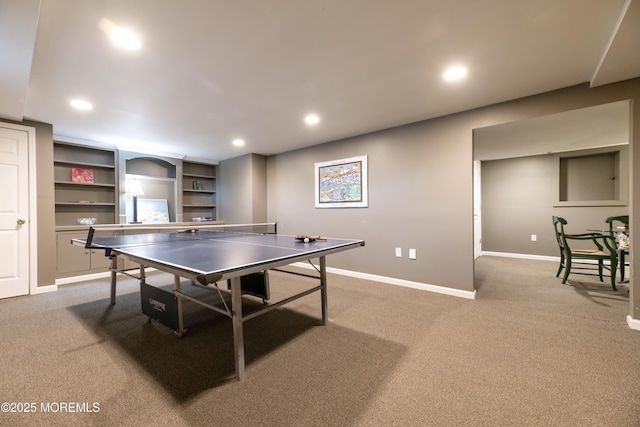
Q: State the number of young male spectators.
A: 0